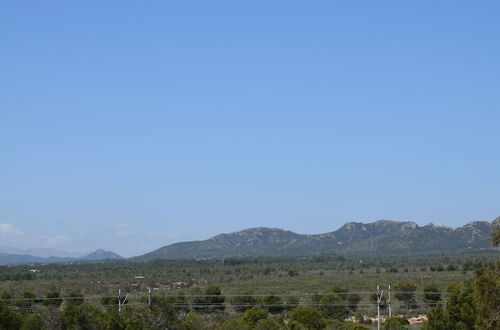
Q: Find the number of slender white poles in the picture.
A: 4